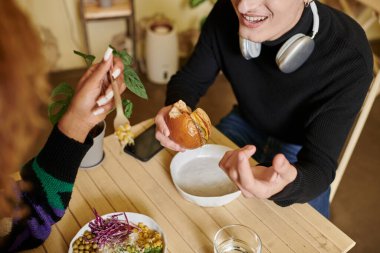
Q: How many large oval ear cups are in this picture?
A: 2